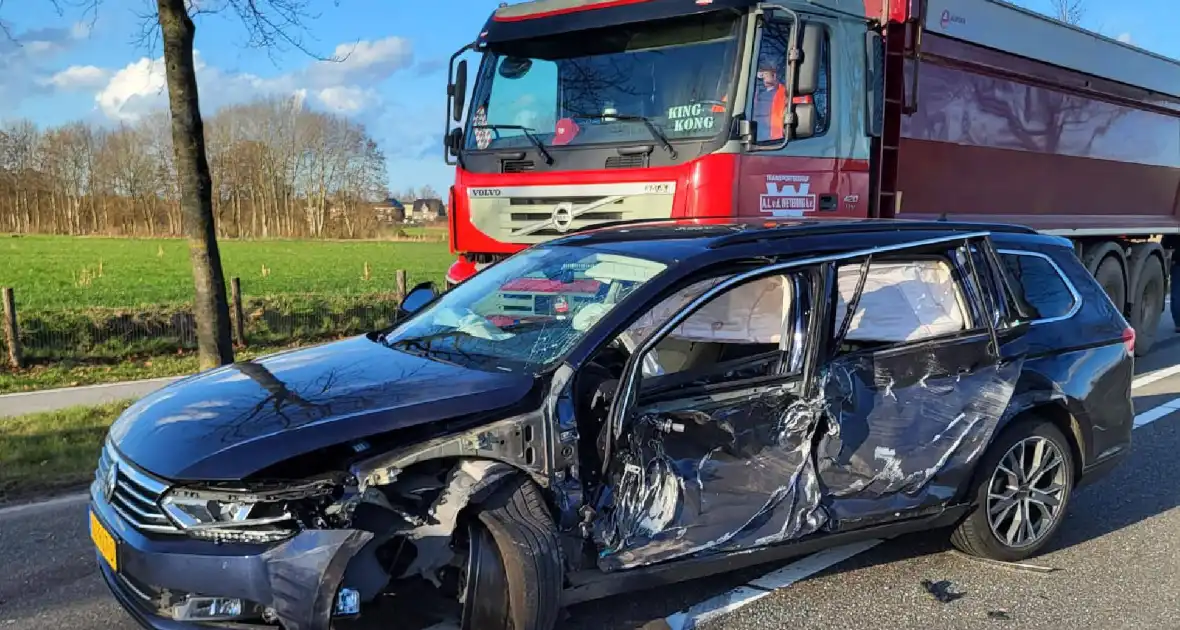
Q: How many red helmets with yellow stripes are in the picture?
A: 0